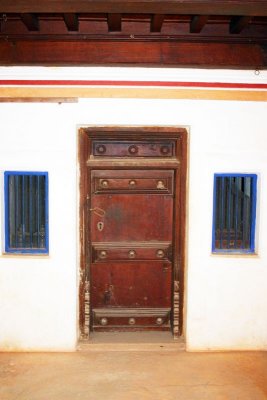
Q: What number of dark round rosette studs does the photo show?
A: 3